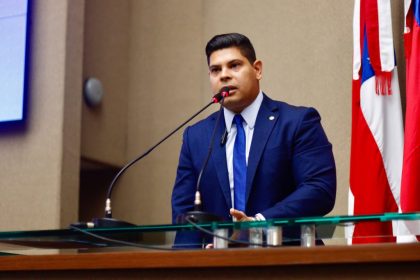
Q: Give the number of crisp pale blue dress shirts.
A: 1